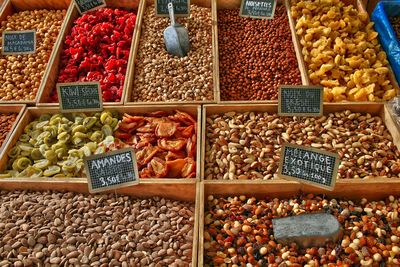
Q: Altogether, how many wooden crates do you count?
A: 10